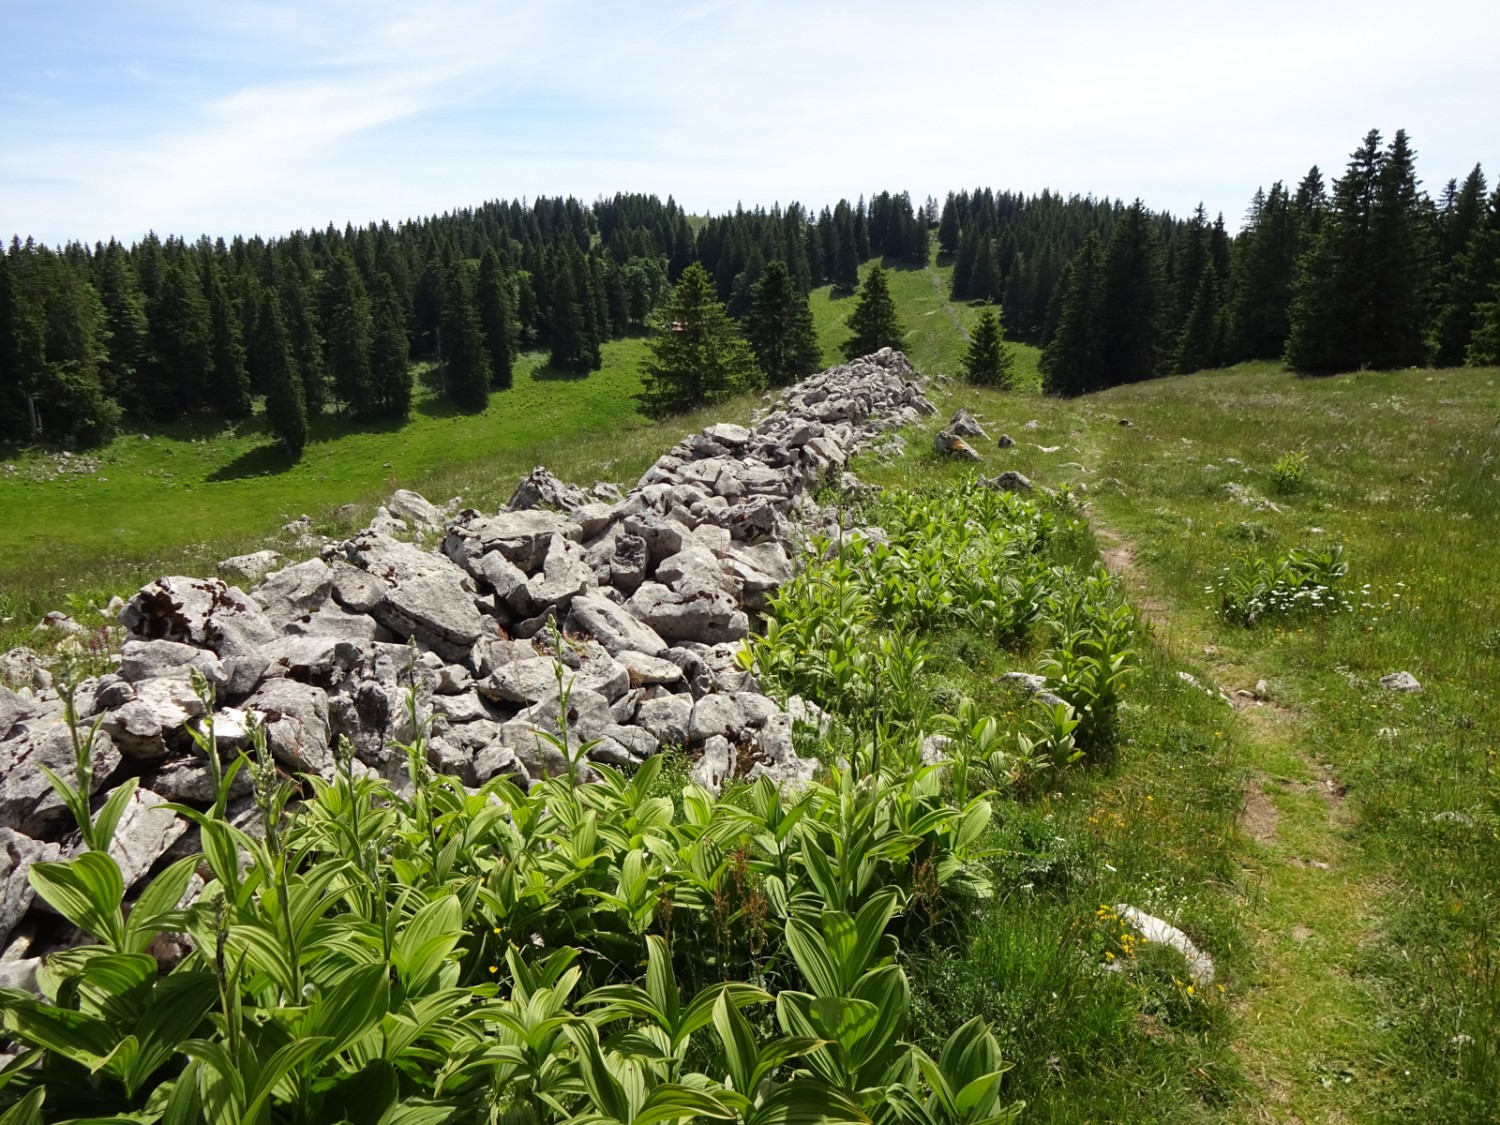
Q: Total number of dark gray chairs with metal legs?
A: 0